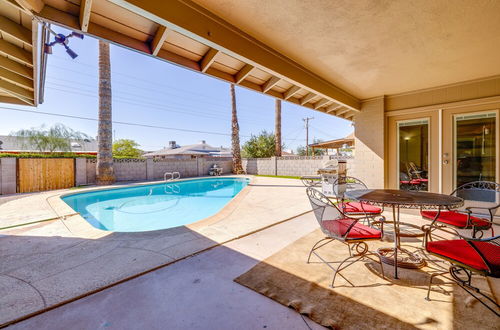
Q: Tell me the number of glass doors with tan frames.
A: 2